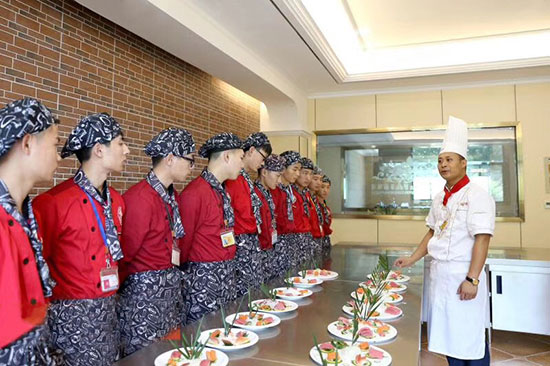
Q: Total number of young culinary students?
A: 10